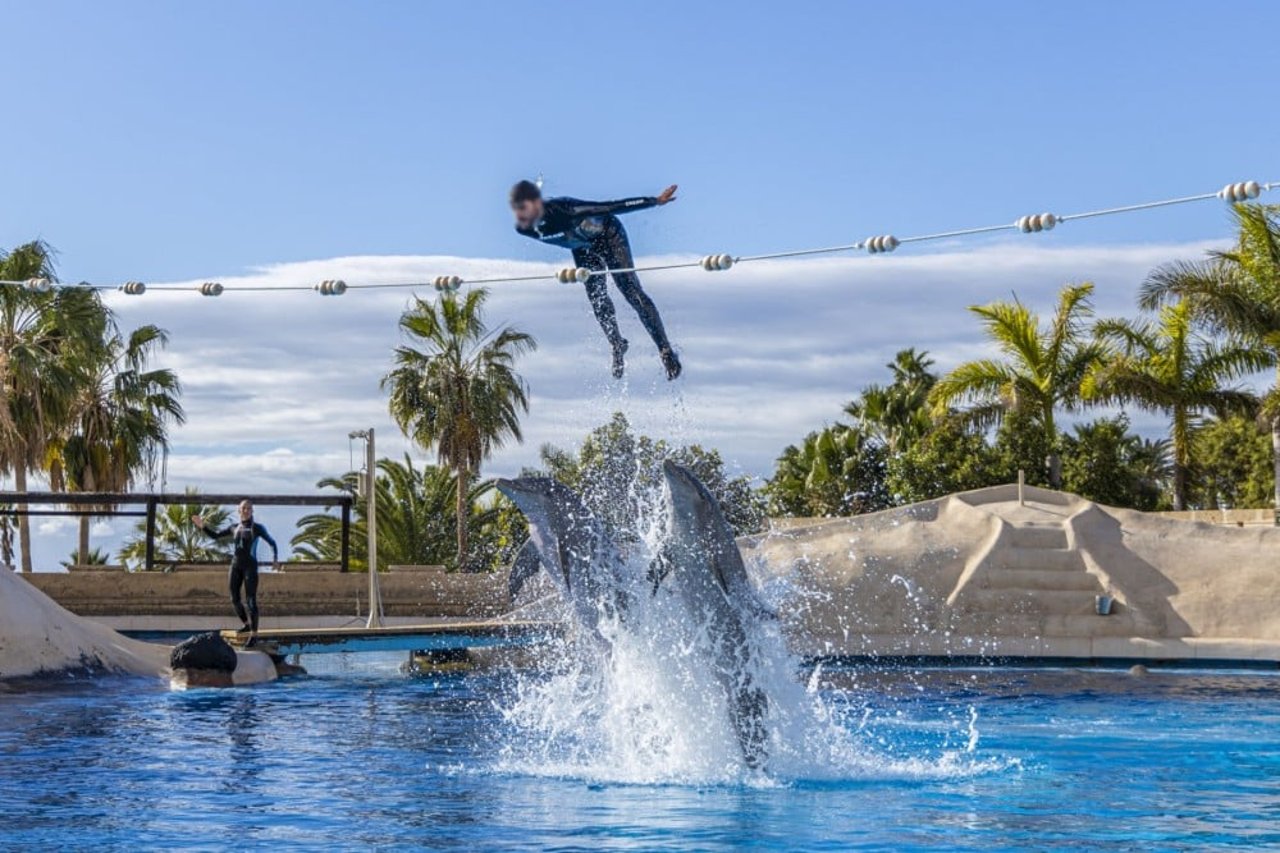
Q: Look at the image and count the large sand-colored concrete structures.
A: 2